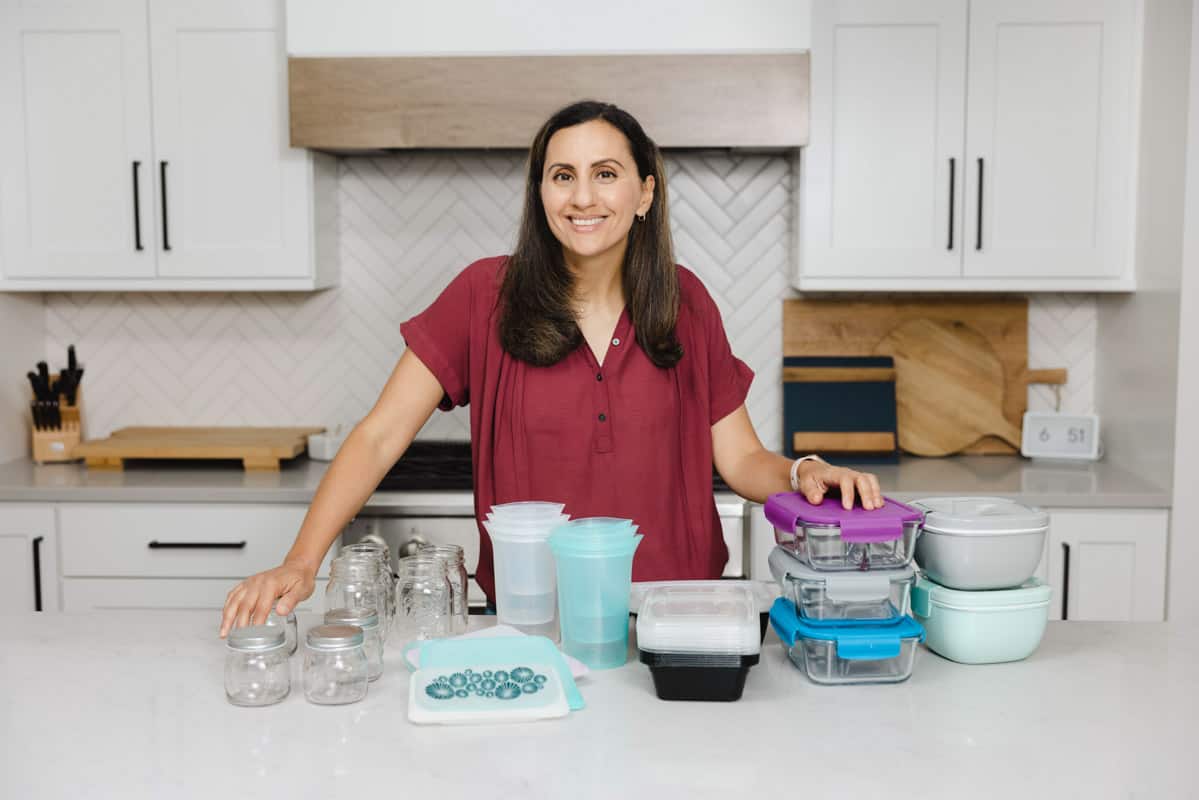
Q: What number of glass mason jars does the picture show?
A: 8